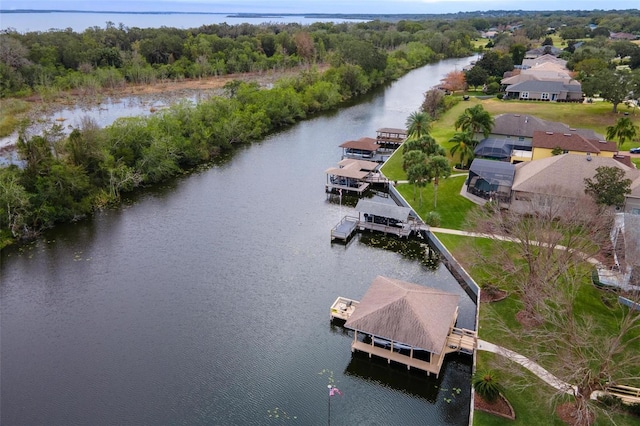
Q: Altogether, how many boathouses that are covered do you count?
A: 5